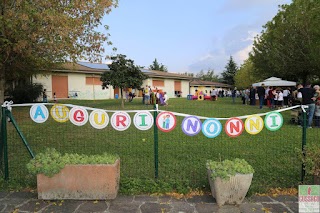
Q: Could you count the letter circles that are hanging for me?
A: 11